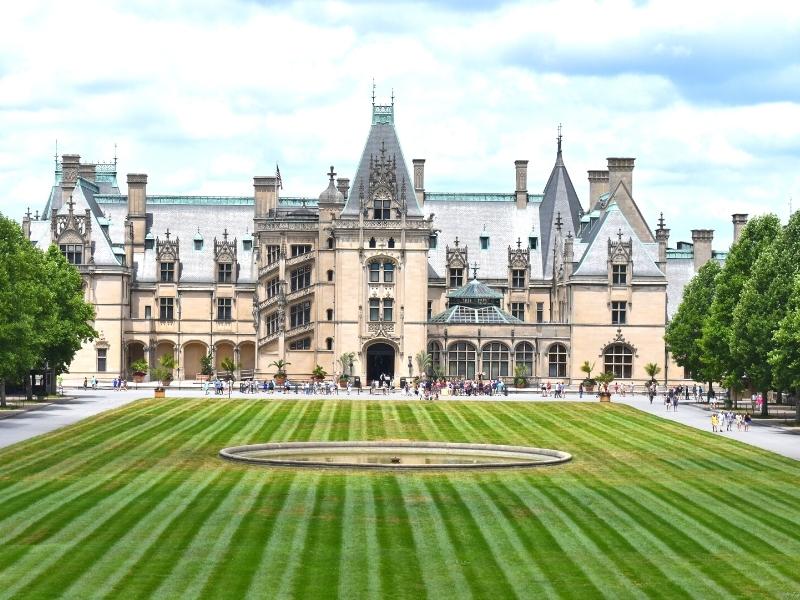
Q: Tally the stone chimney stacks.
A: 11